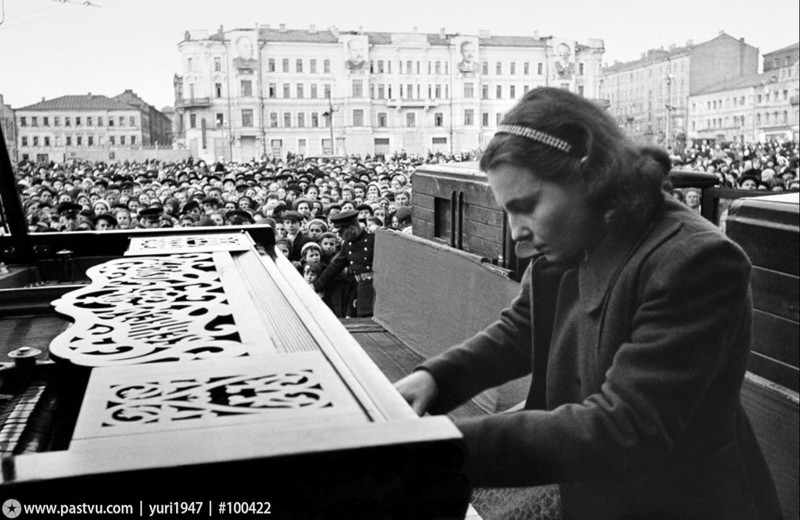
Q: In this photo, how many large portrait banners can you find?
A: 4